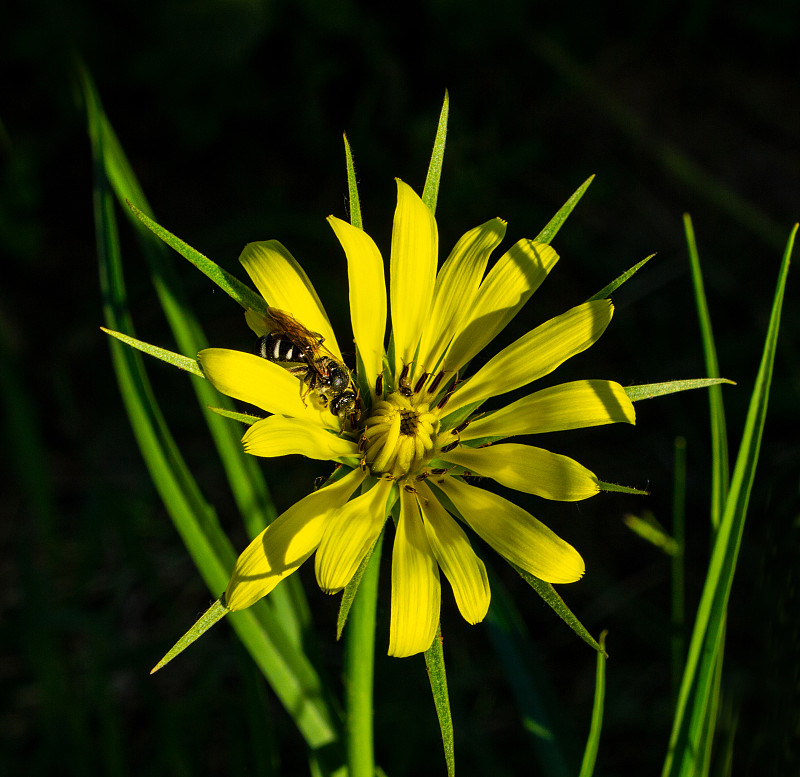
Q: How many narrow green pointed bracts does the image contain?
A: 13